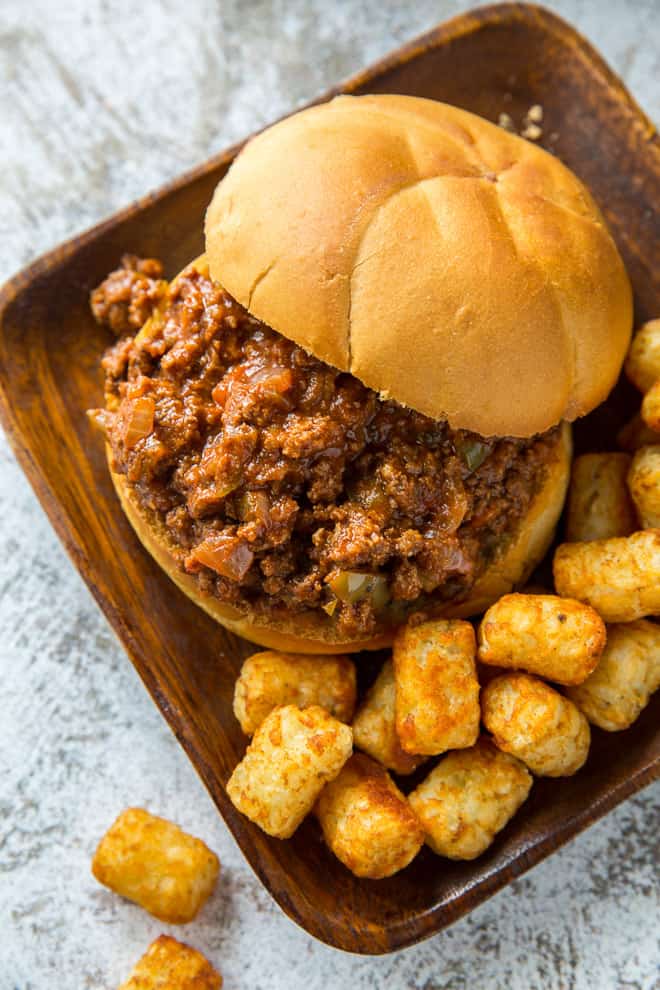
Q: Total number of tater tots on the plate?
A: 15